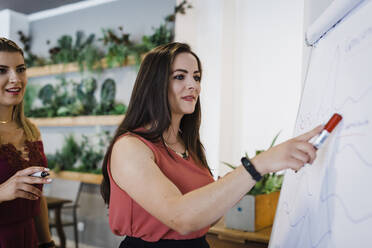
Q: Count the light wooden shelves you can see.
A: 3